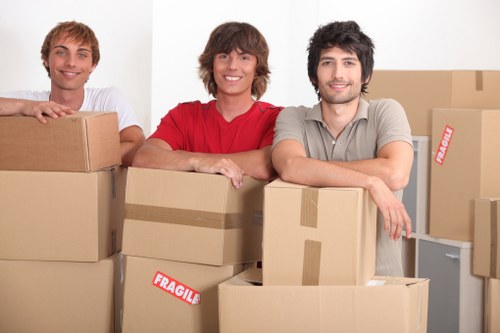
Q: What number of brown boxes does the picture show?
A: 11